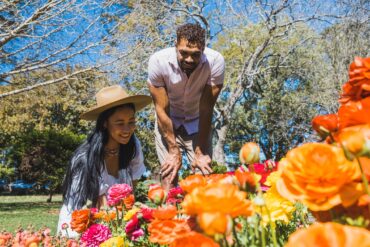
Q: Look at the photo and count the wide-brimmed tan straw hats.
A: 1